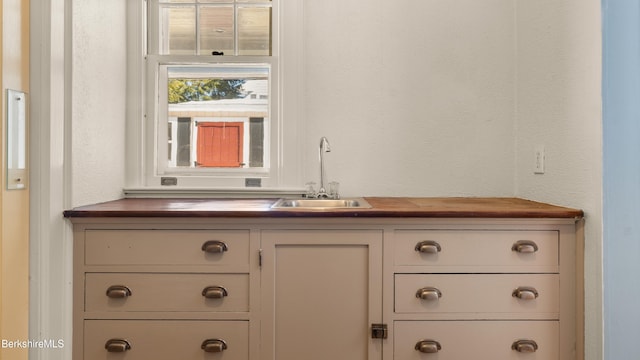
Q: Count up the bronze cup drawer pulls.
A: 11